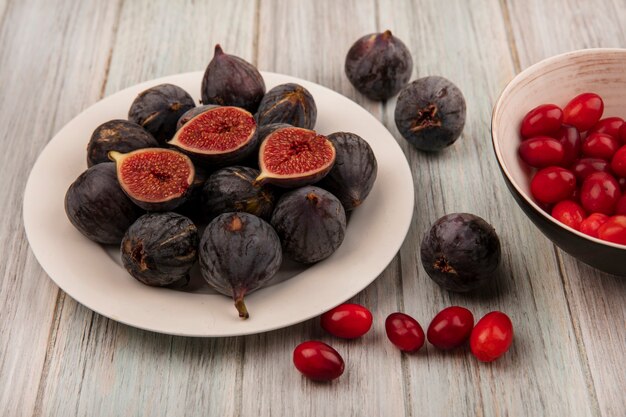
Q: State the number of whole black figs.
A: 13